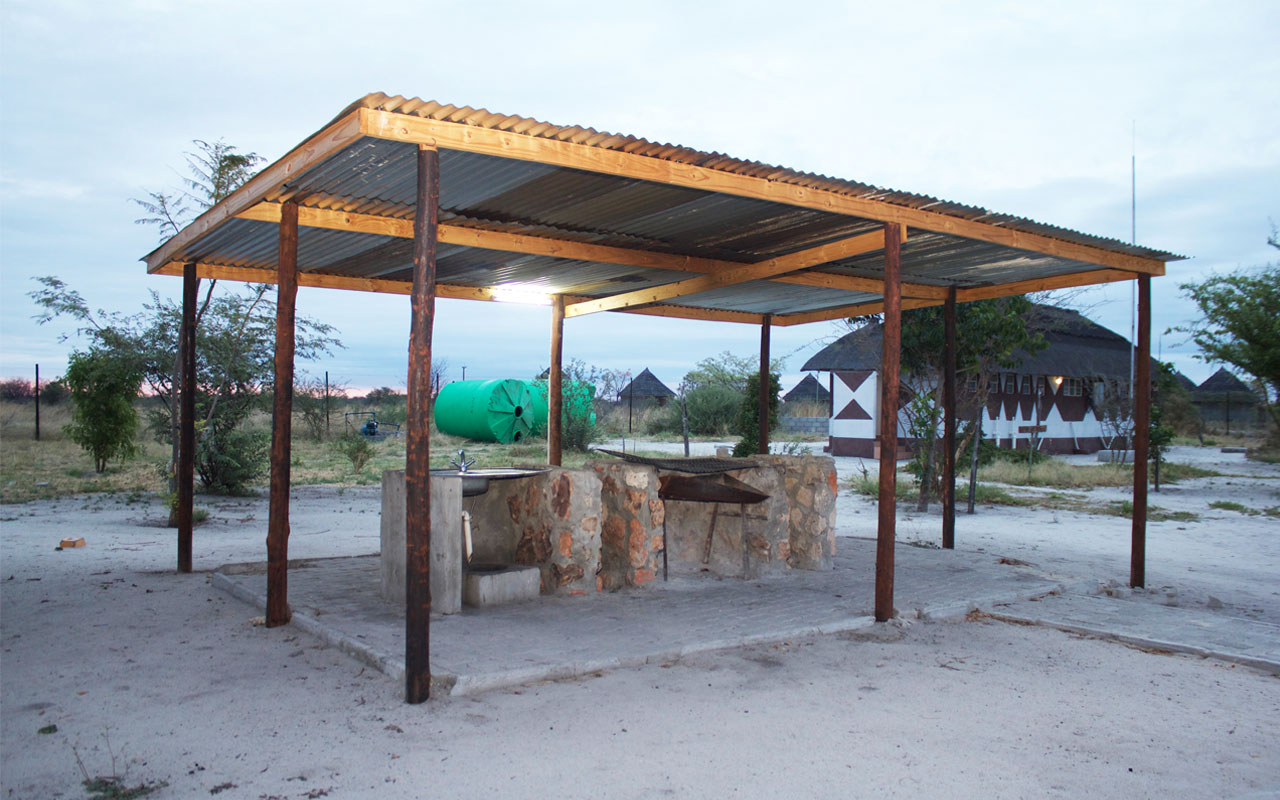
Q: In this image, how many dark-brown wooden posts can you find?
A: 8